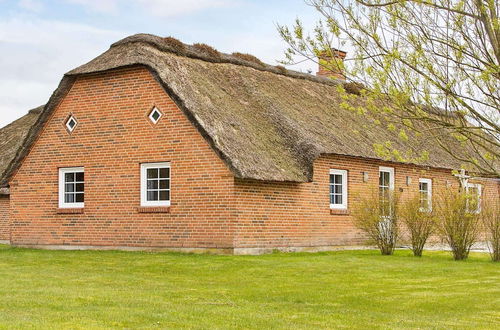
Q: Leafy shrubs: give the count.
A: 4